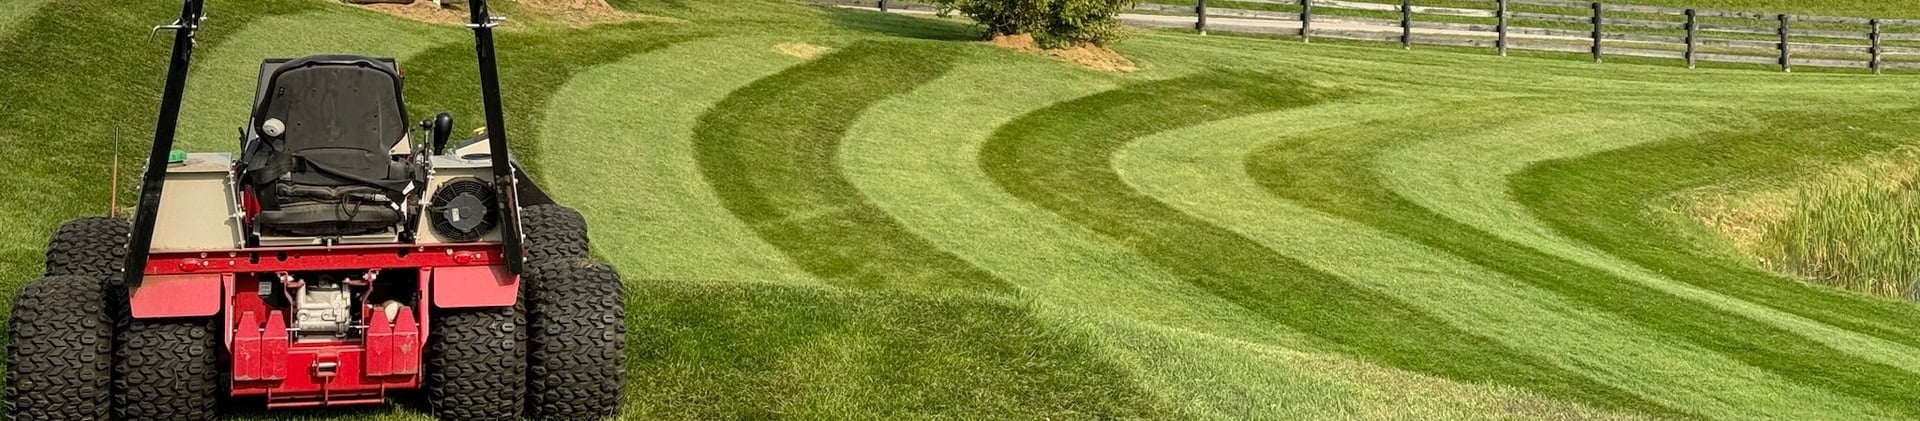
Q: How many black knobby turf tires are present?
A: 6